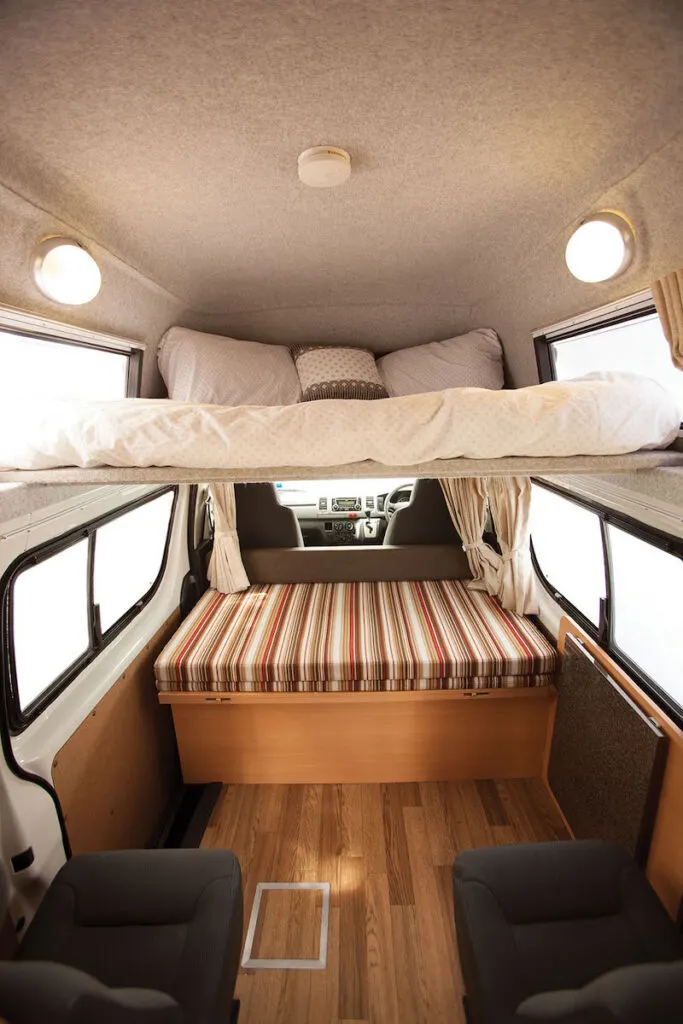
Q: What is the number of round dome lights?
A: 2